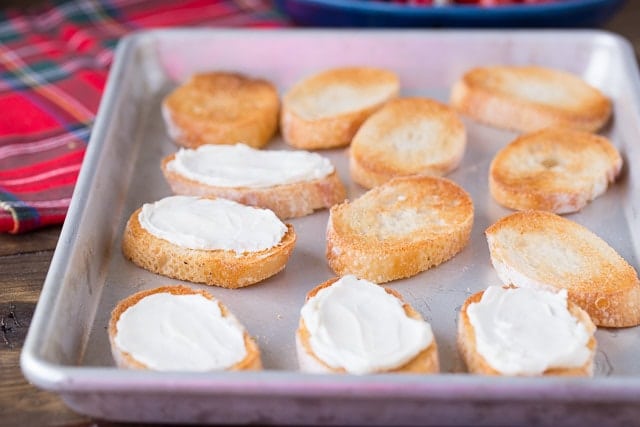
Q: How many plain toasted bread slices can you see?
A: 7